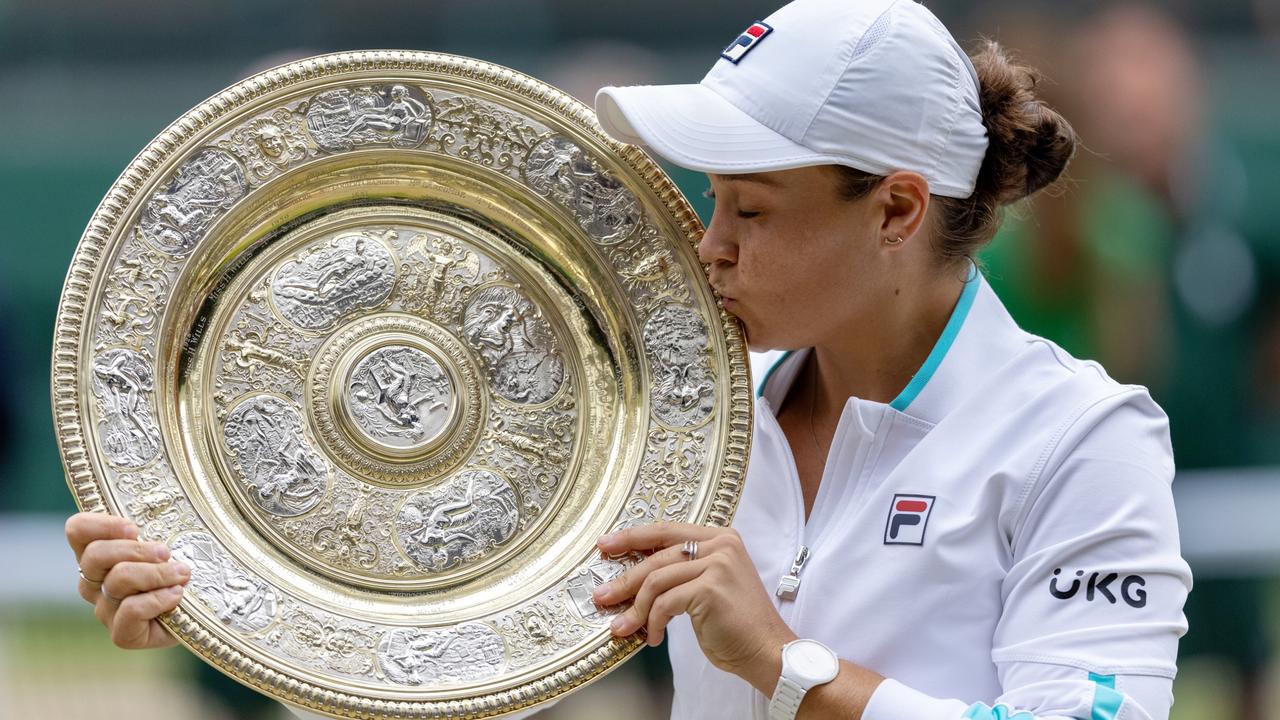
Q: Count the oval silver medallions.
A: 12